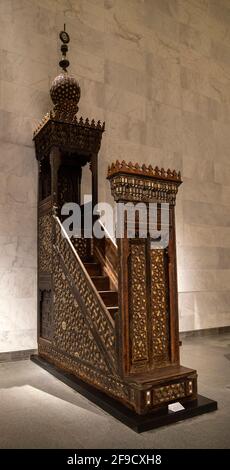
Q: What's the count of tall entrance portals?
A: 1